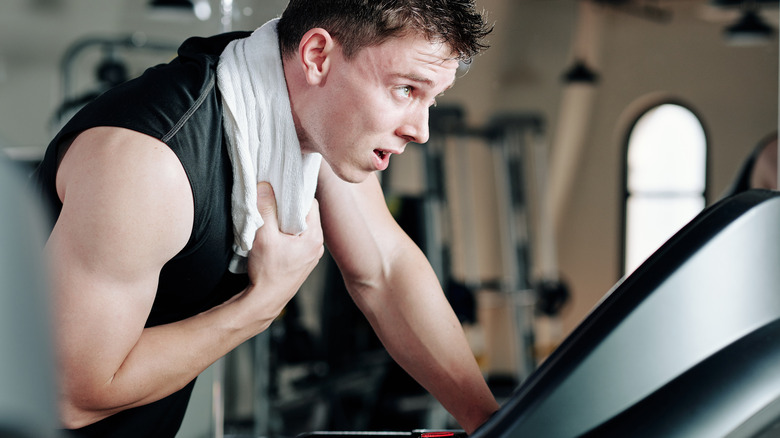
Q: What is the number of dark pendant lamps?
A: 3